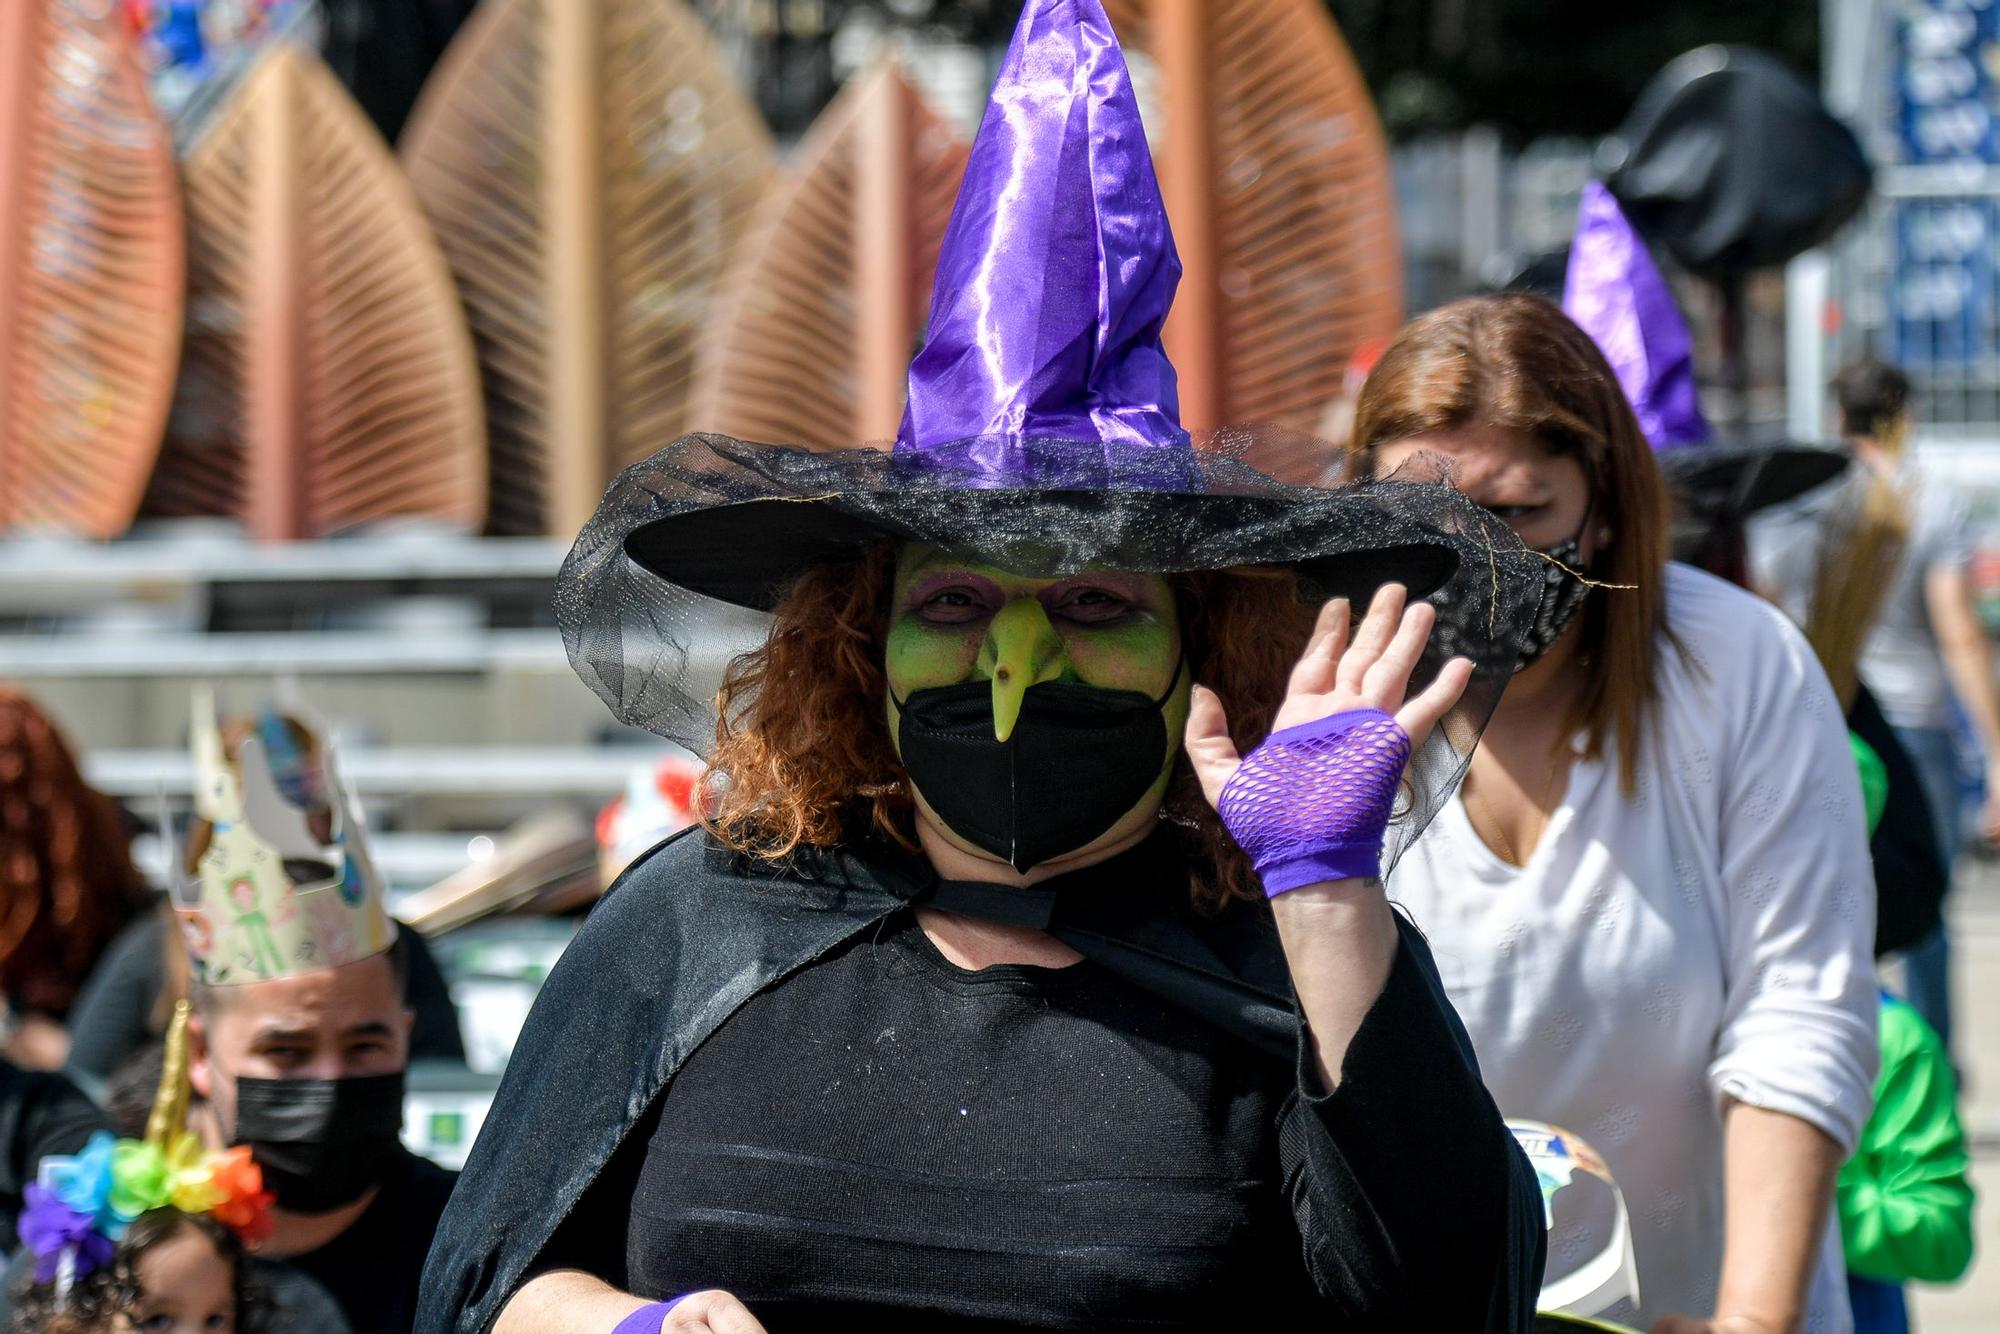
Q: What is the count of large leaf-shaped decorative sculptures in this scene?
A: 5